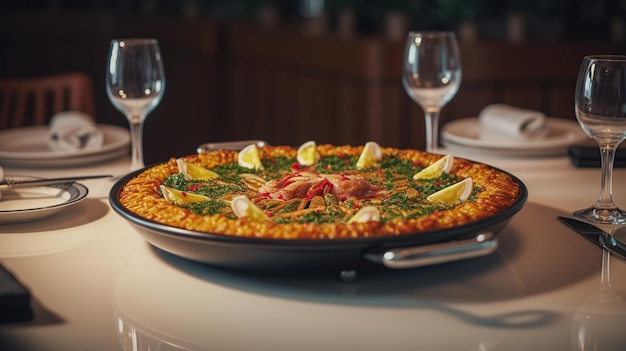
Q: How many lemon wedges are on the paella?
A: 9